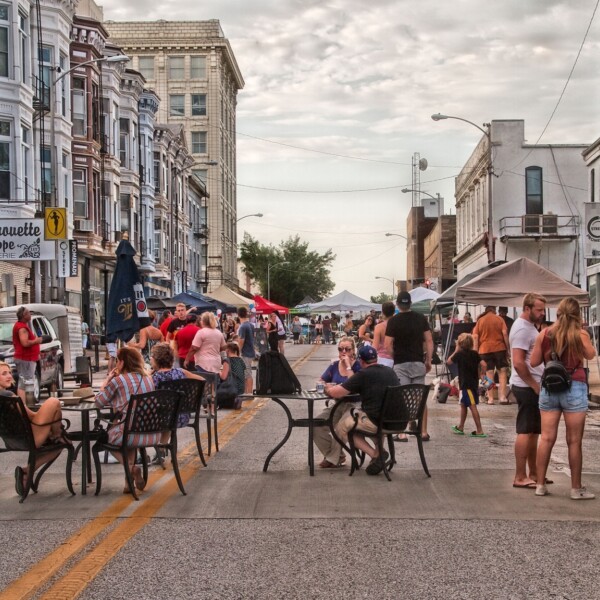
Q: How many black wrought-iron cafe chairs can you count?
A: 5